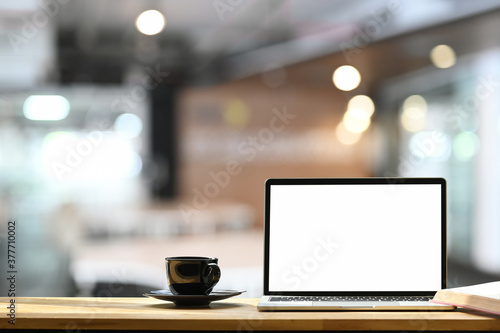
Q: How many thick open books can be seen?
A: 1